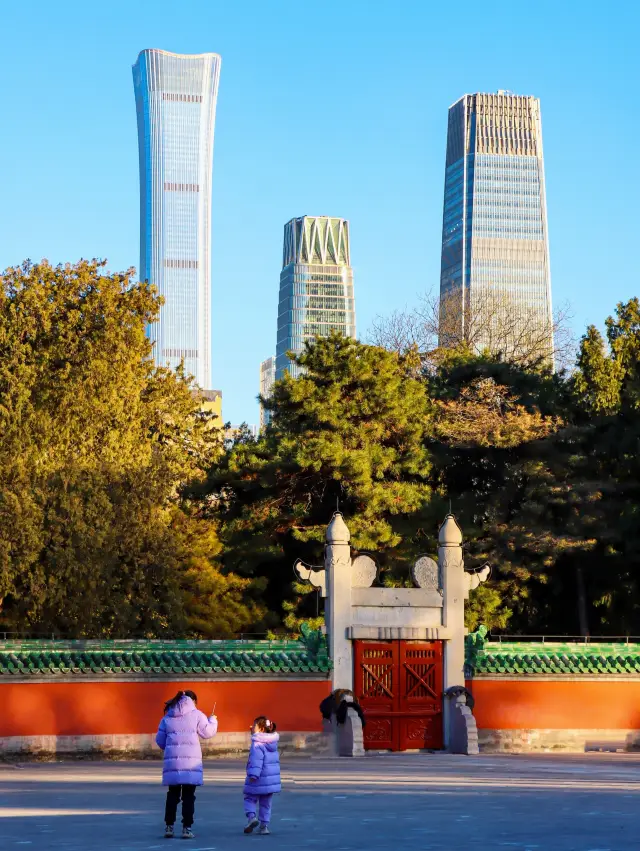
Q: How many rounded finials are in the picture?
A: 2